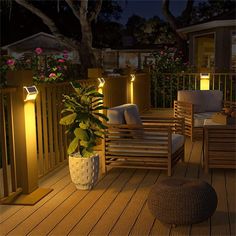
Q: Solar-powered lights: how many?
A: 4